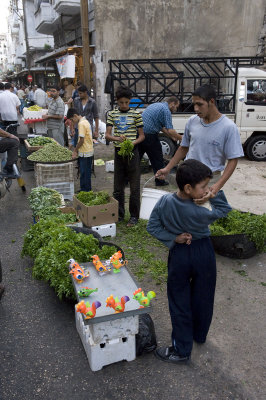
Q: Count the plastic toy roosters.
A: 3